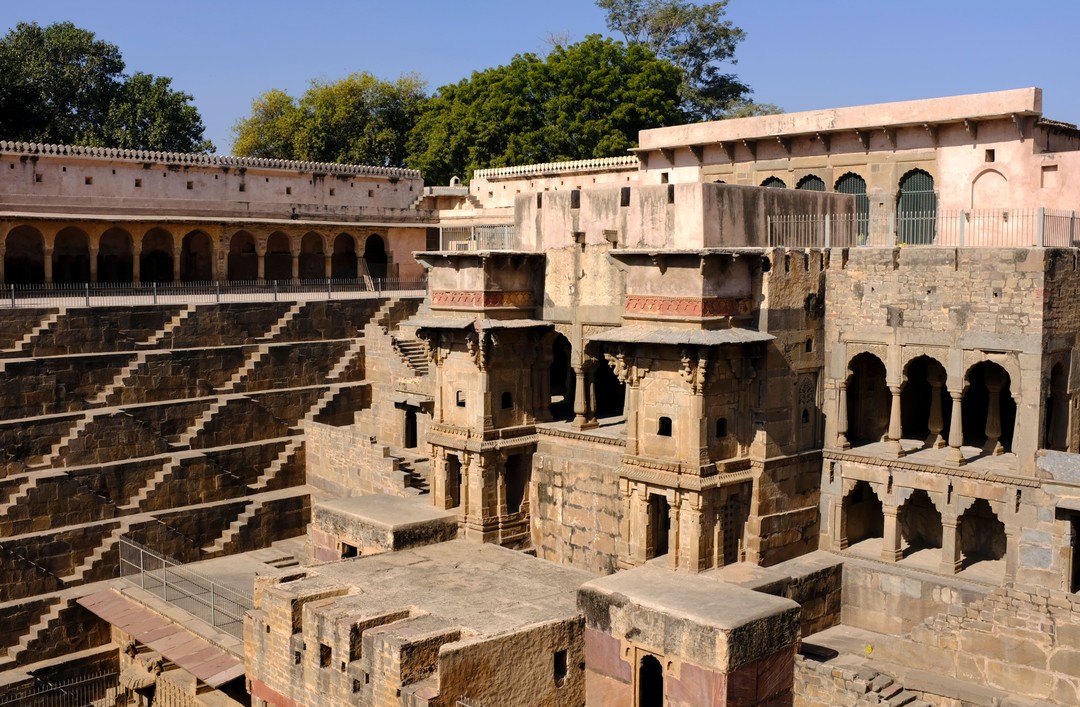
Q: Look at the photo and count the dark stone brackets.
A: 12